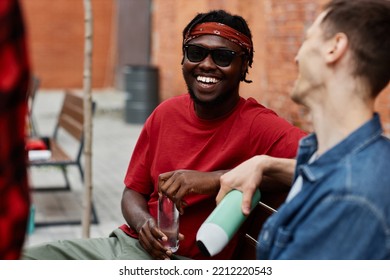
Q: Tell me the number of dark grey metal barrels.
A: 1